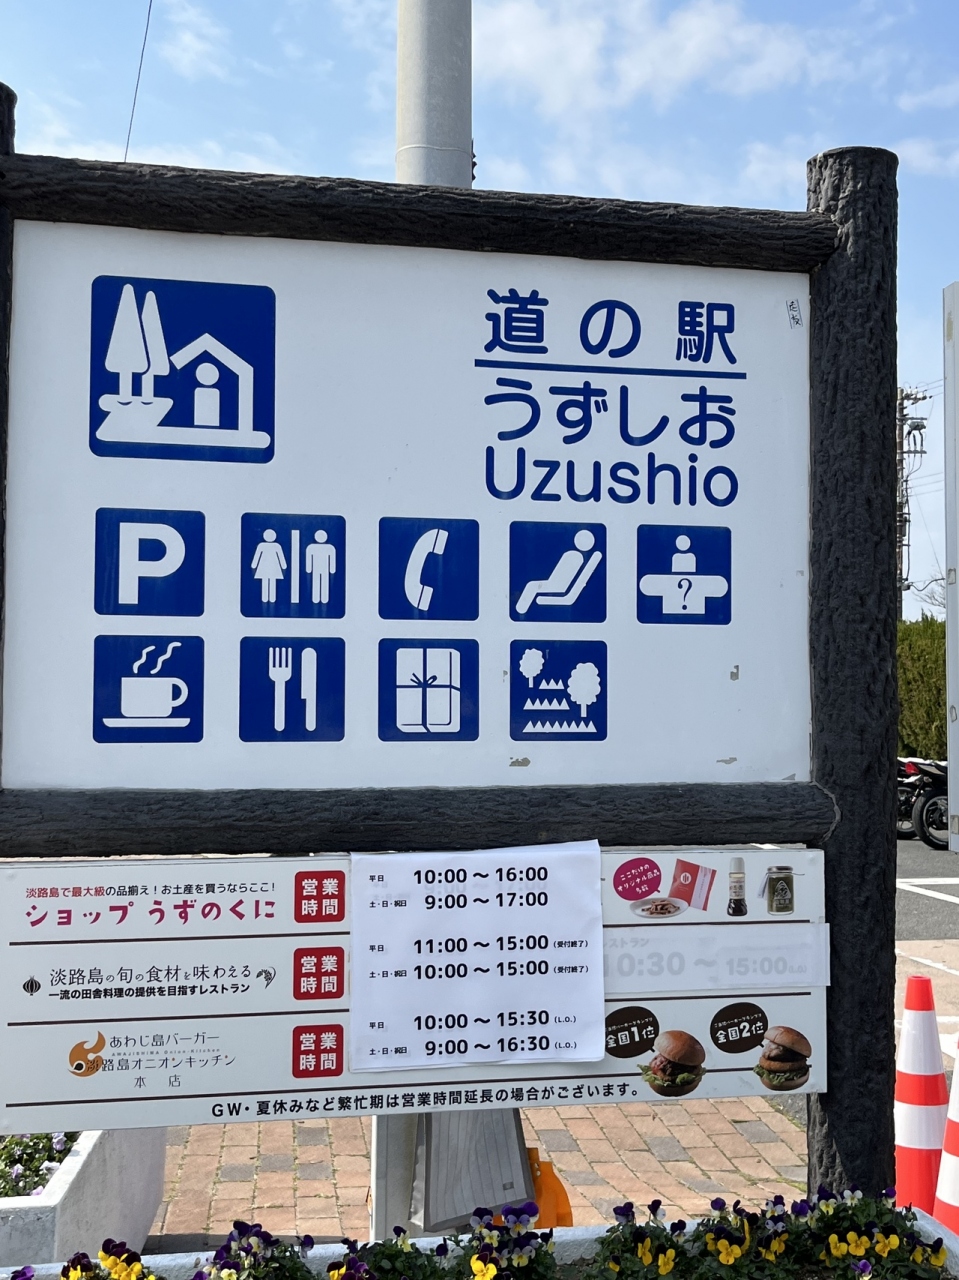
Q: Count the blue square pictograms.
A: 10